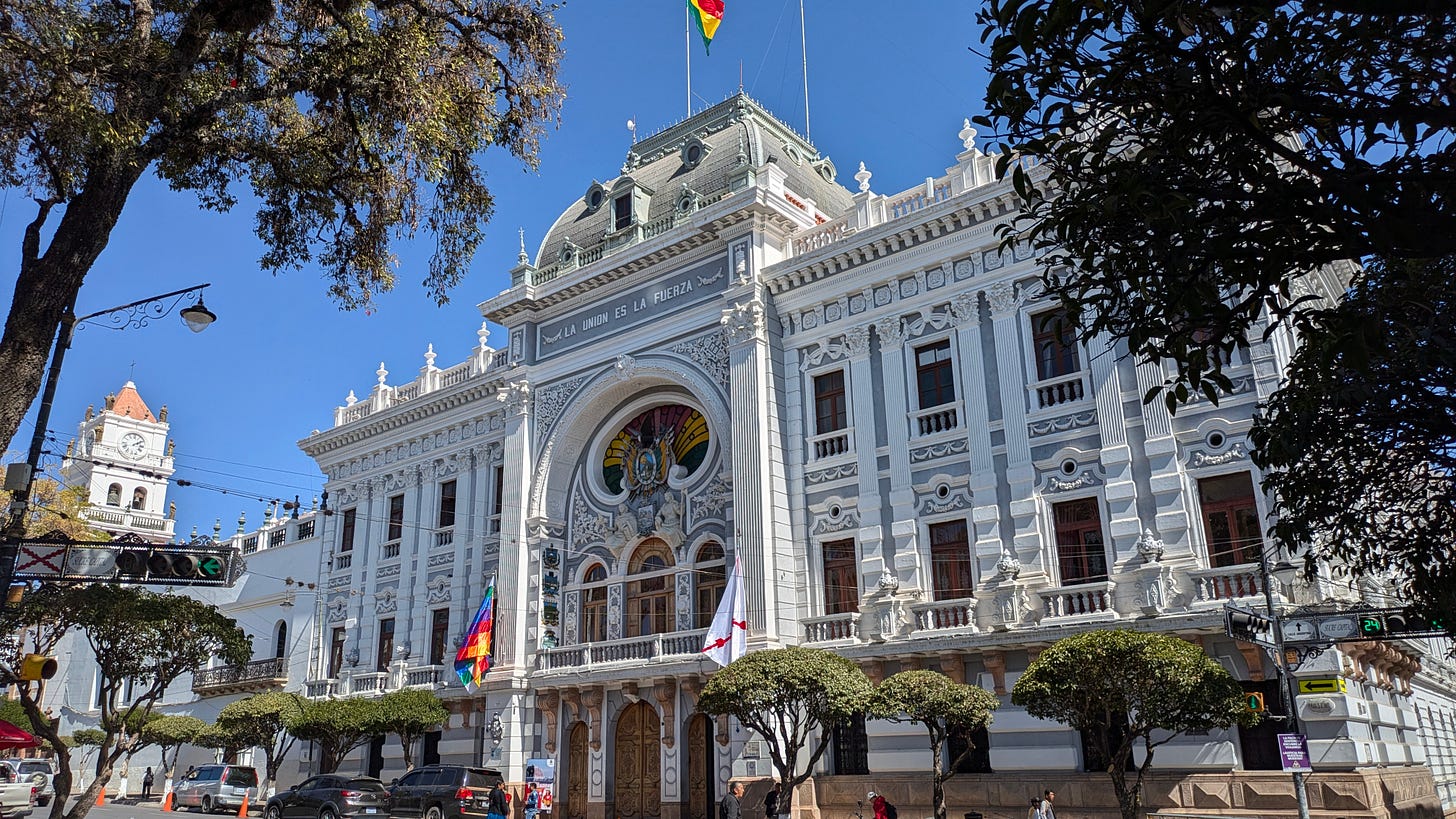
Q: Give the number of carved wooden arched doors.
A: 3